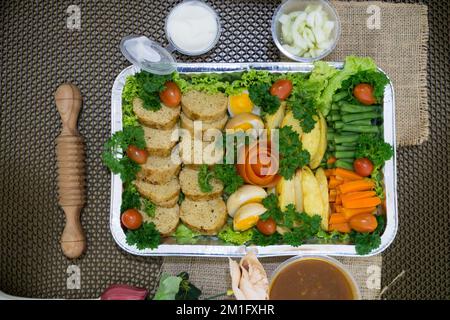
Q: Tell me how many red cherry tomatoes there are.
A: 8